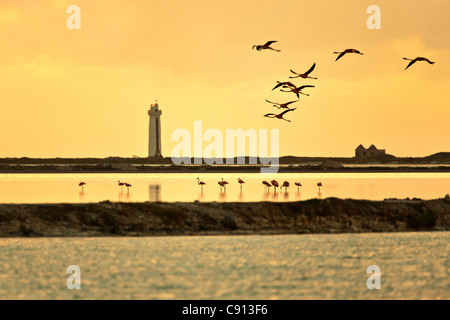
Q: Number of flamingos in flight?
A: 8